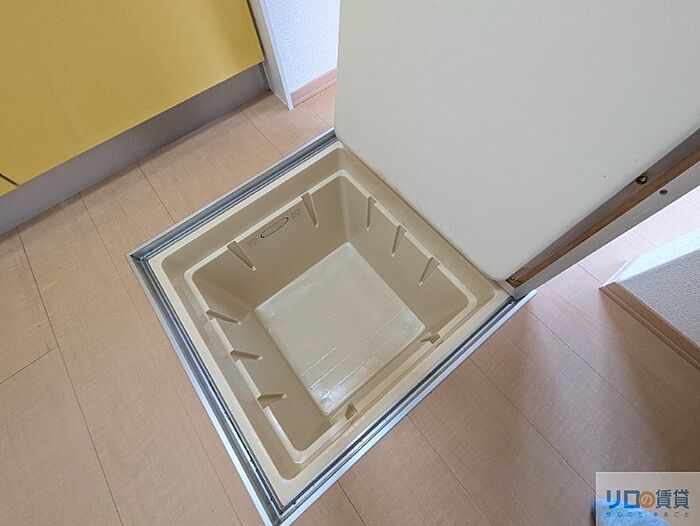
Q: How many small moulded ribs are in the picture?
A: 10